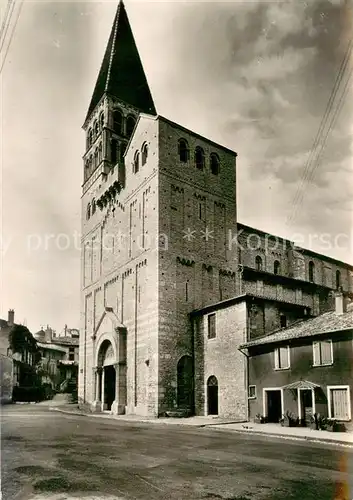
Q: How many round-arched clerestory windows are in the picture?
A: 4